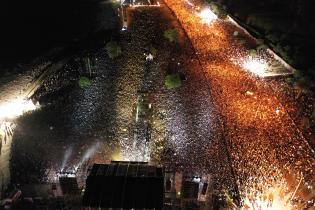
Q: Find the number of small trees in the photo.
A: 4